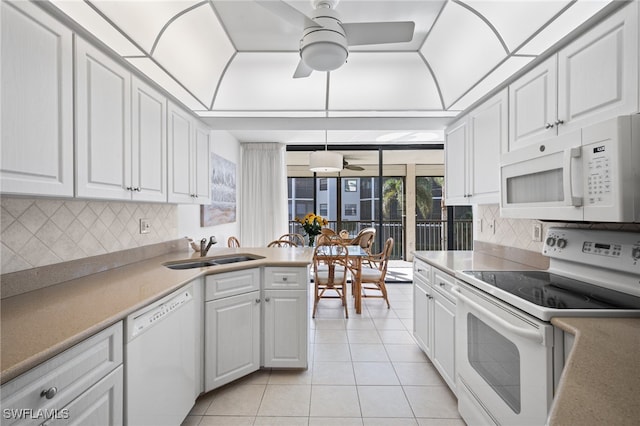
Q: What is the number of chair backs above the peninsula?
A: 3